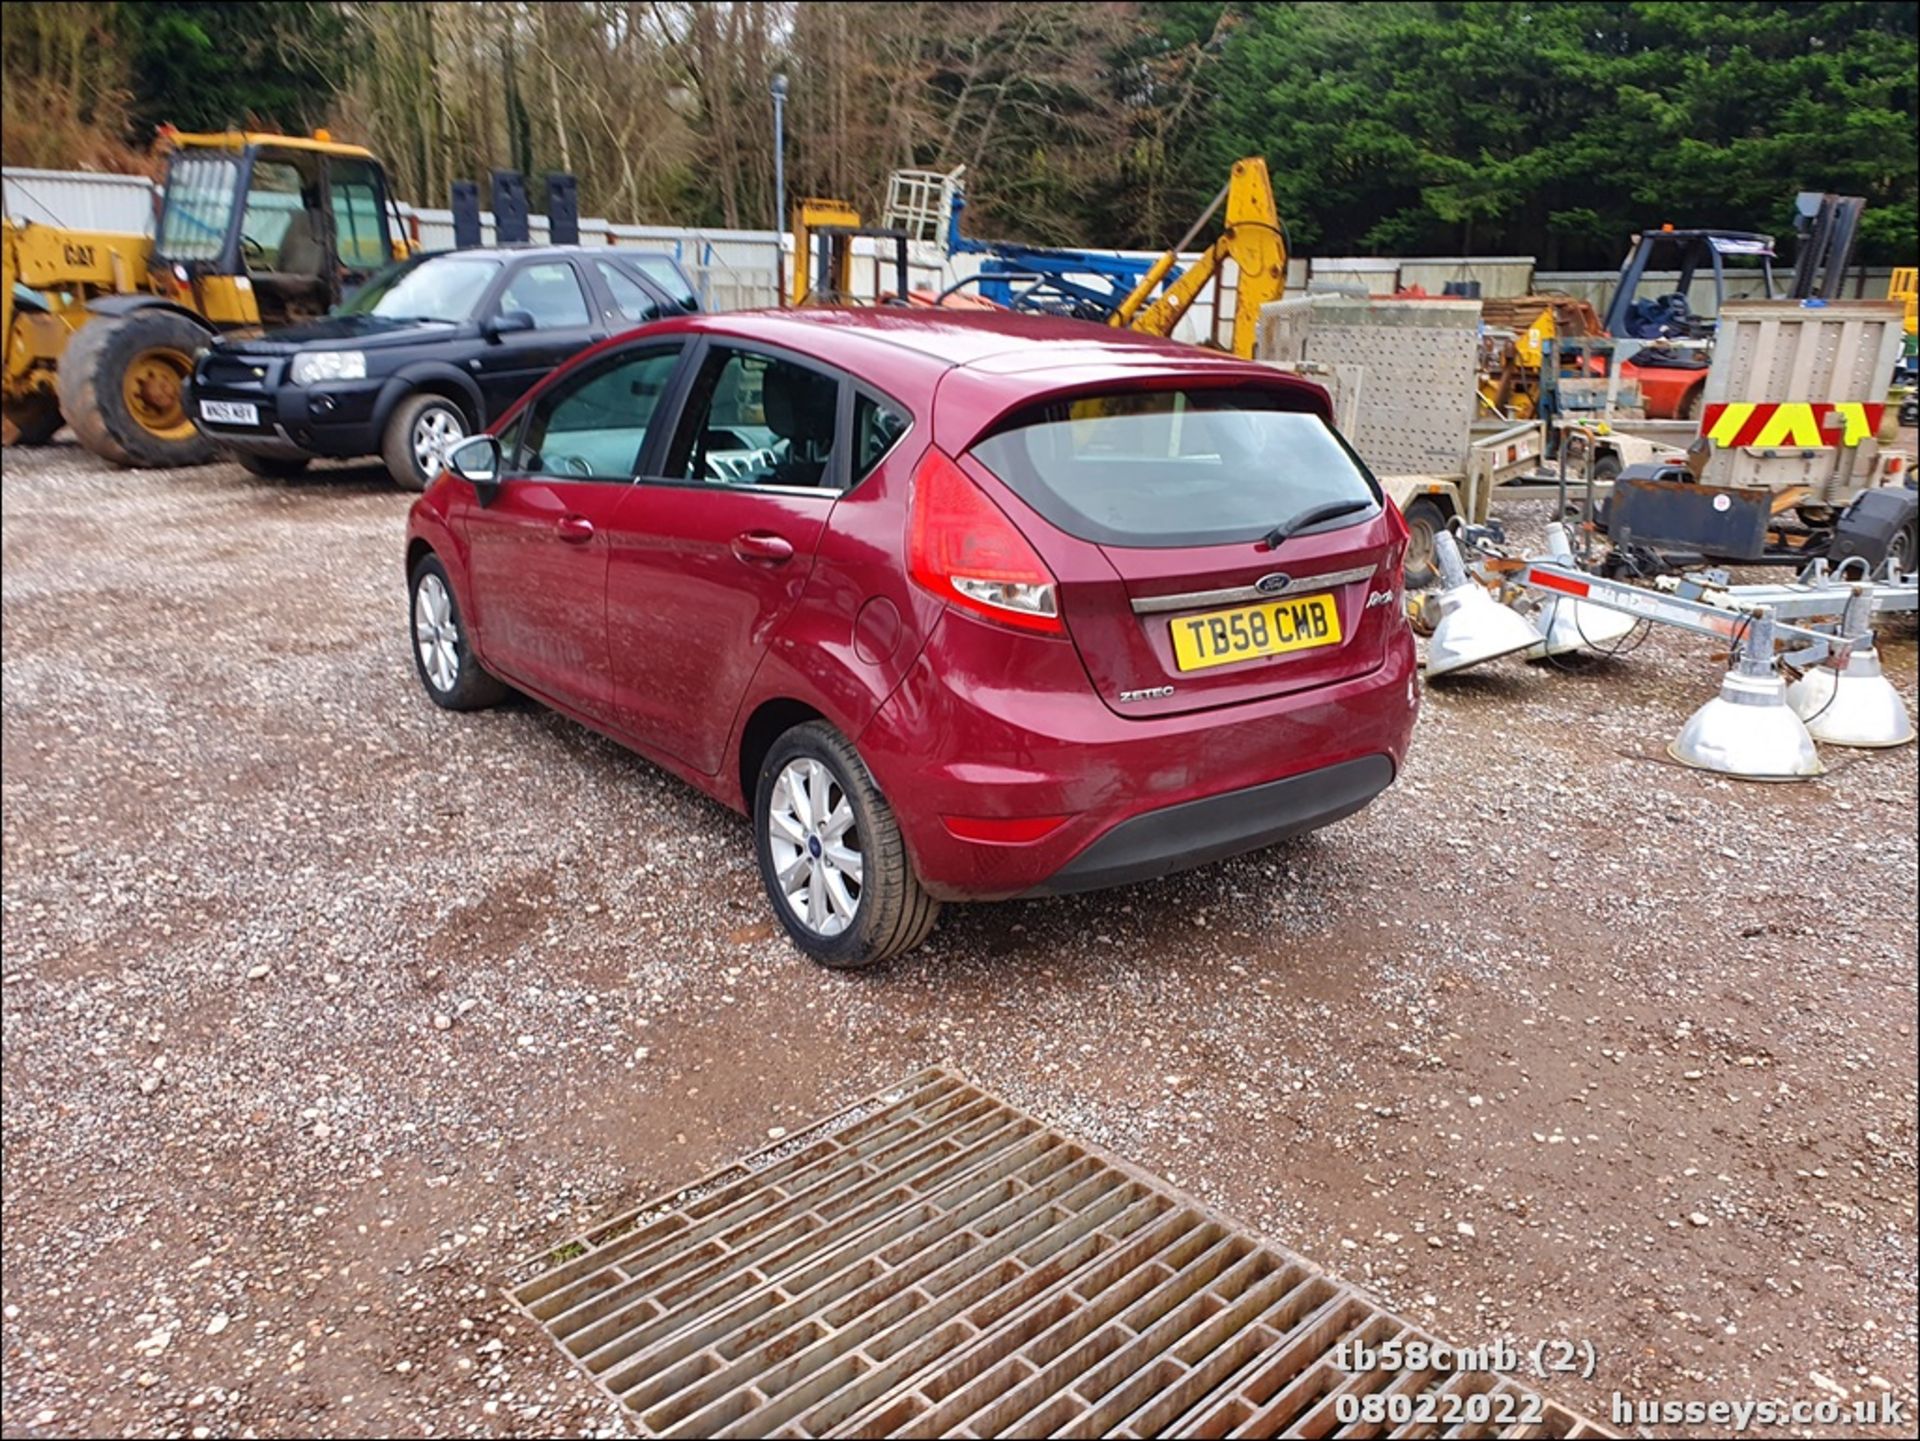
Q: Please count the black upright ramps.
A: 3